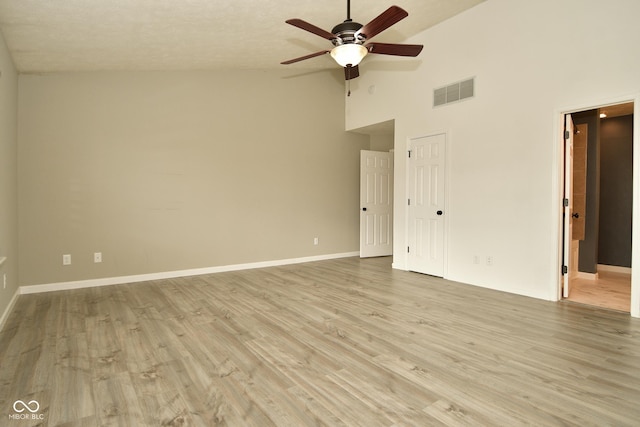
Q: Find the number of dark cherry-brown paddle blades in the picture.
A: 5